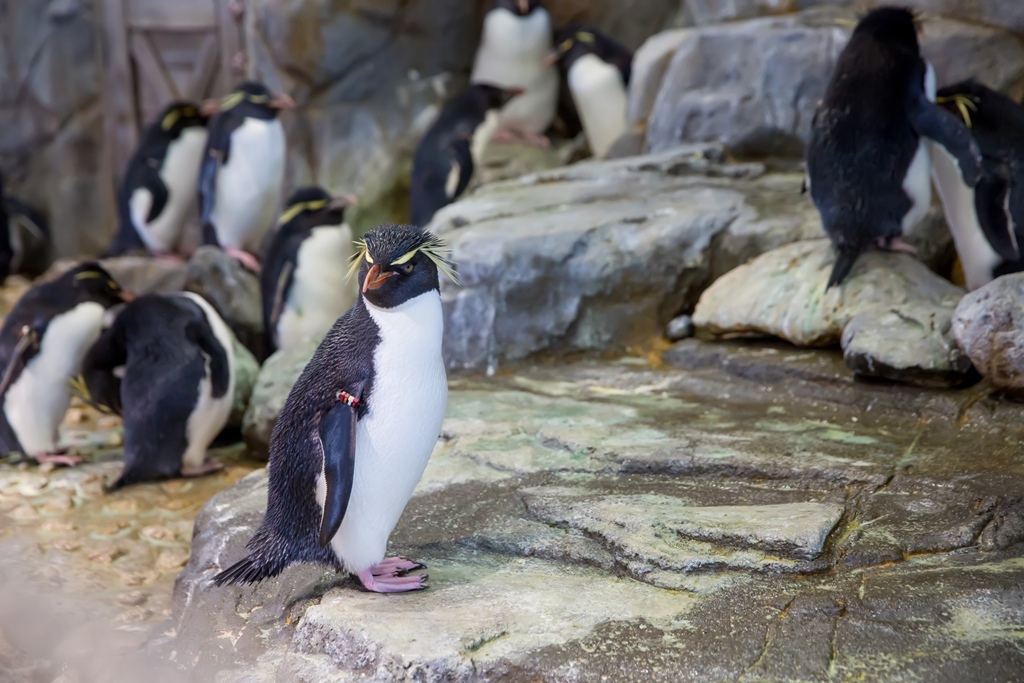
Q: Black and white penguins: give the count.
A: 12